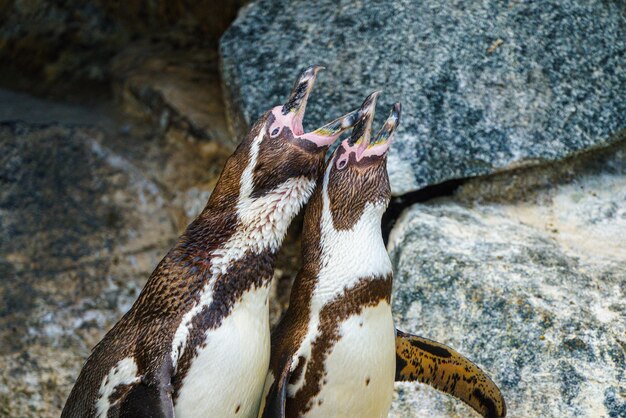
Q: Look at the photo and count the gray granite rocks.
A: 2